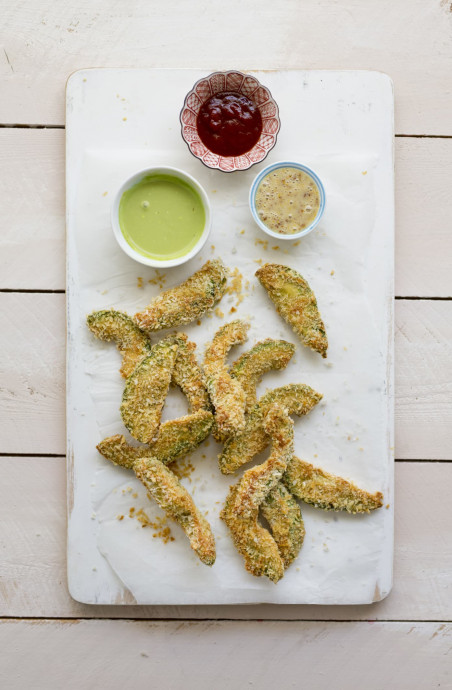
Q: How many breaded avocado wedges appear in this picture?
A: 14